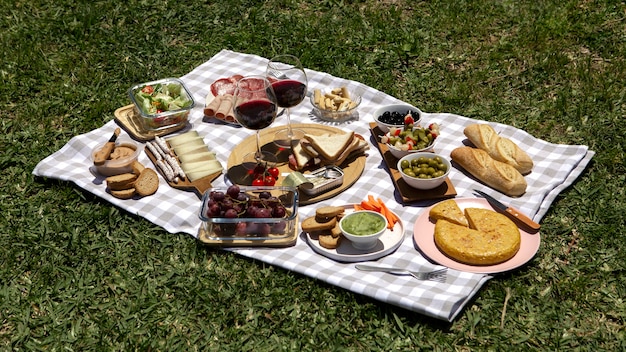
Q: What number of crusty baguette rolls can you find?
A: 2